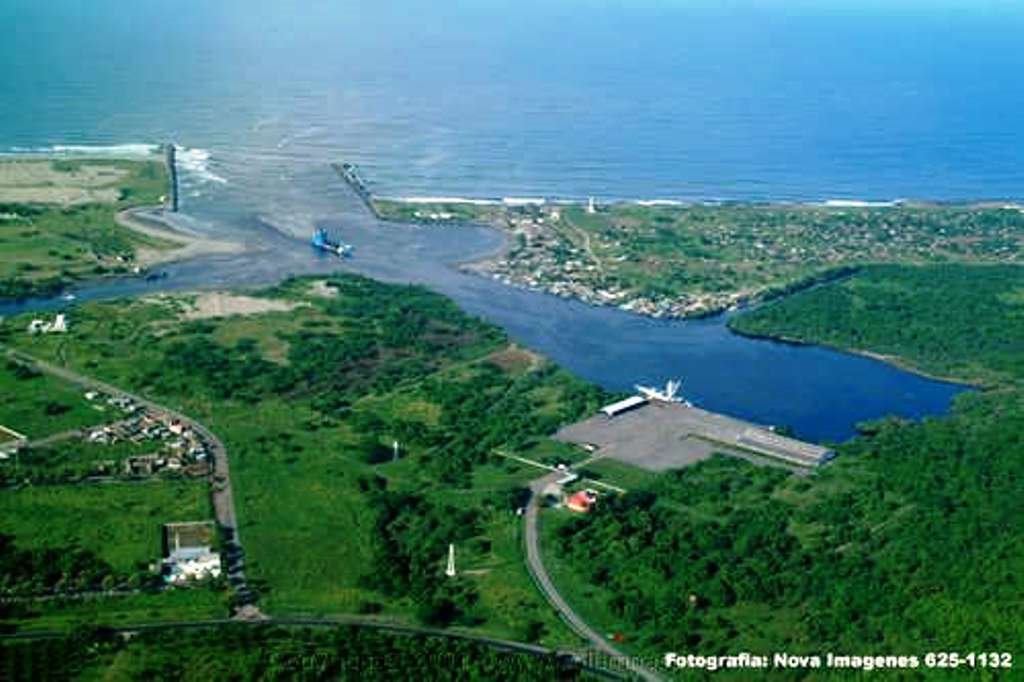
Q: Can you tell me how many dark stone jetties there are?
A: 2